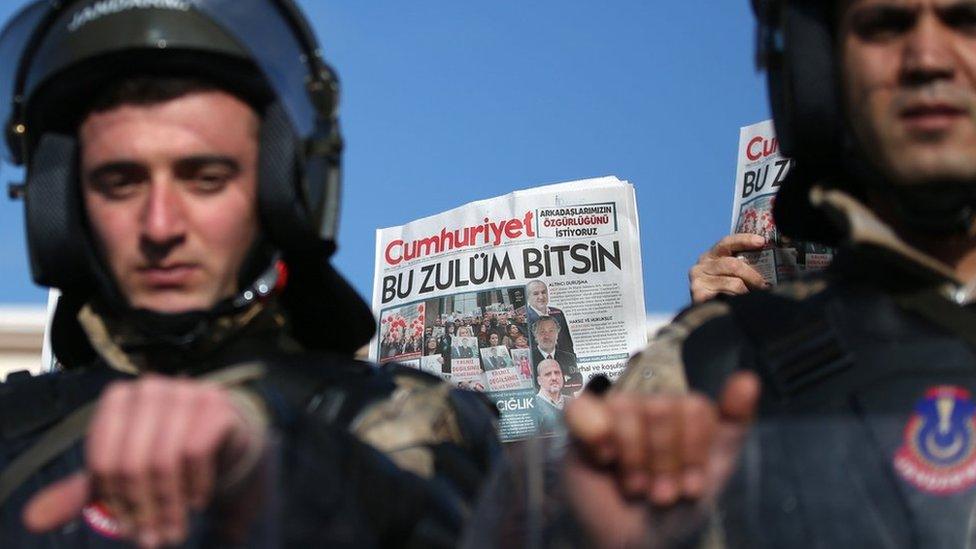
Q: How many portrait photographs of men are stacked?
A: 3